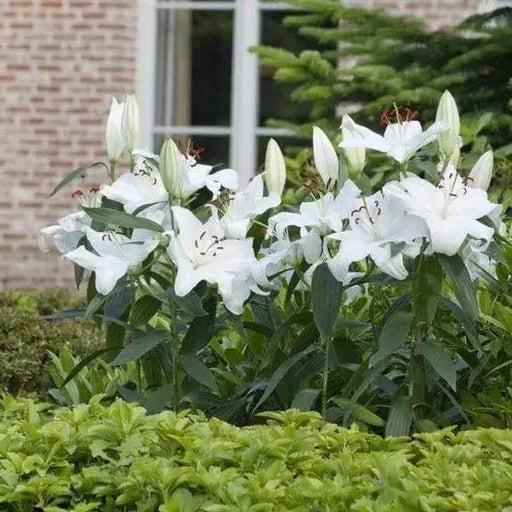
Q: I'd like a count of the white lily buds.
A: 8